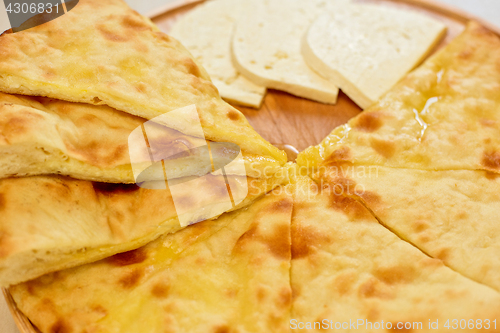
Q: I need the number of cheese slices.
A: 3